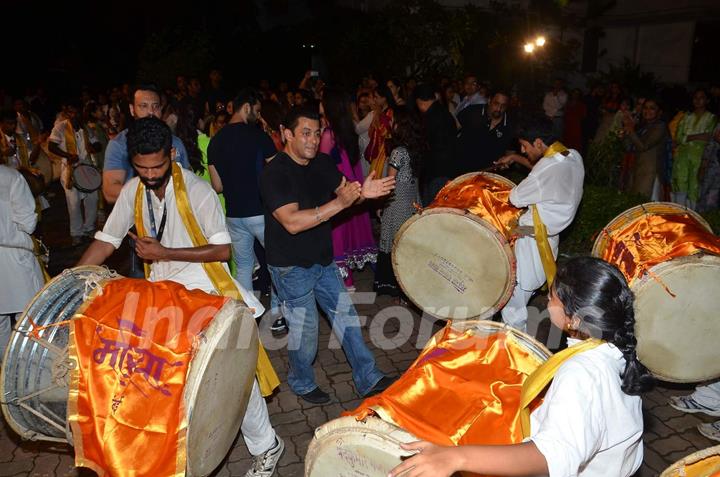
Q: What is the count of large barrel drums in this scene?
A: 5